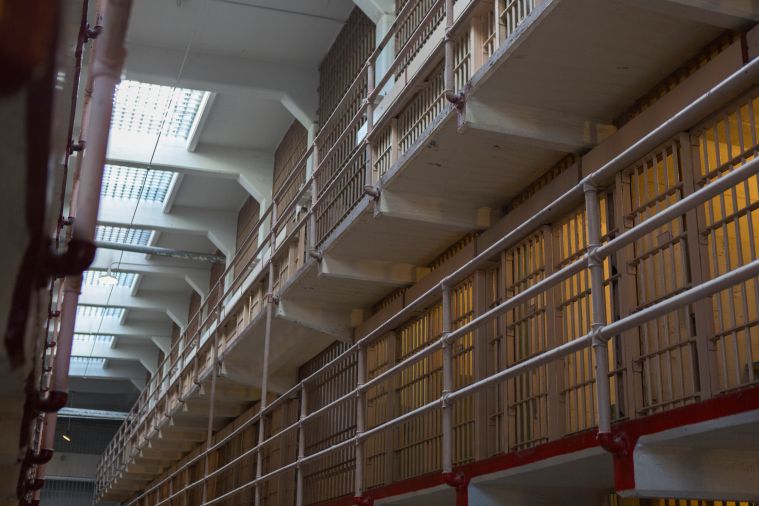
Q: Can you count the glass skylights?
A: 7